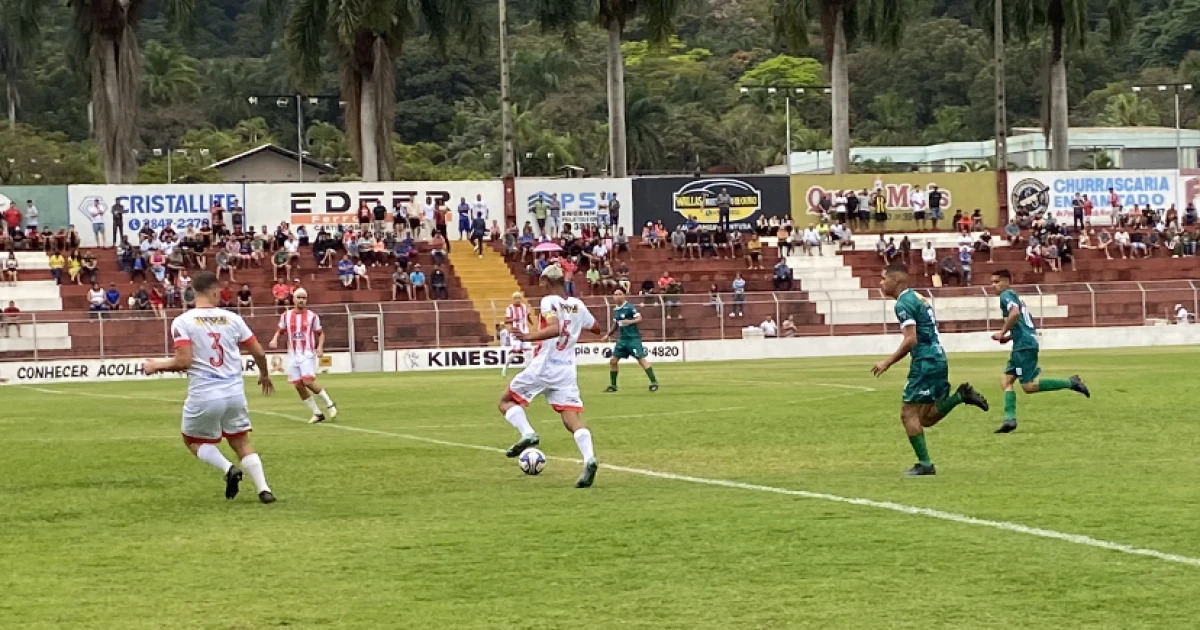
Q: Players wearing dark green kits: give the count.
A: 3